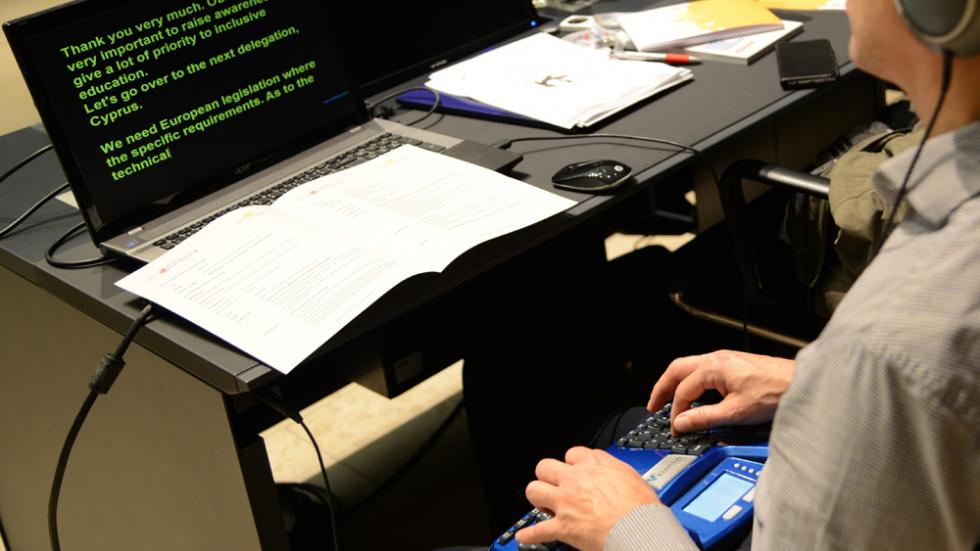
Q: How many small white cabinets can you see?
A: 0